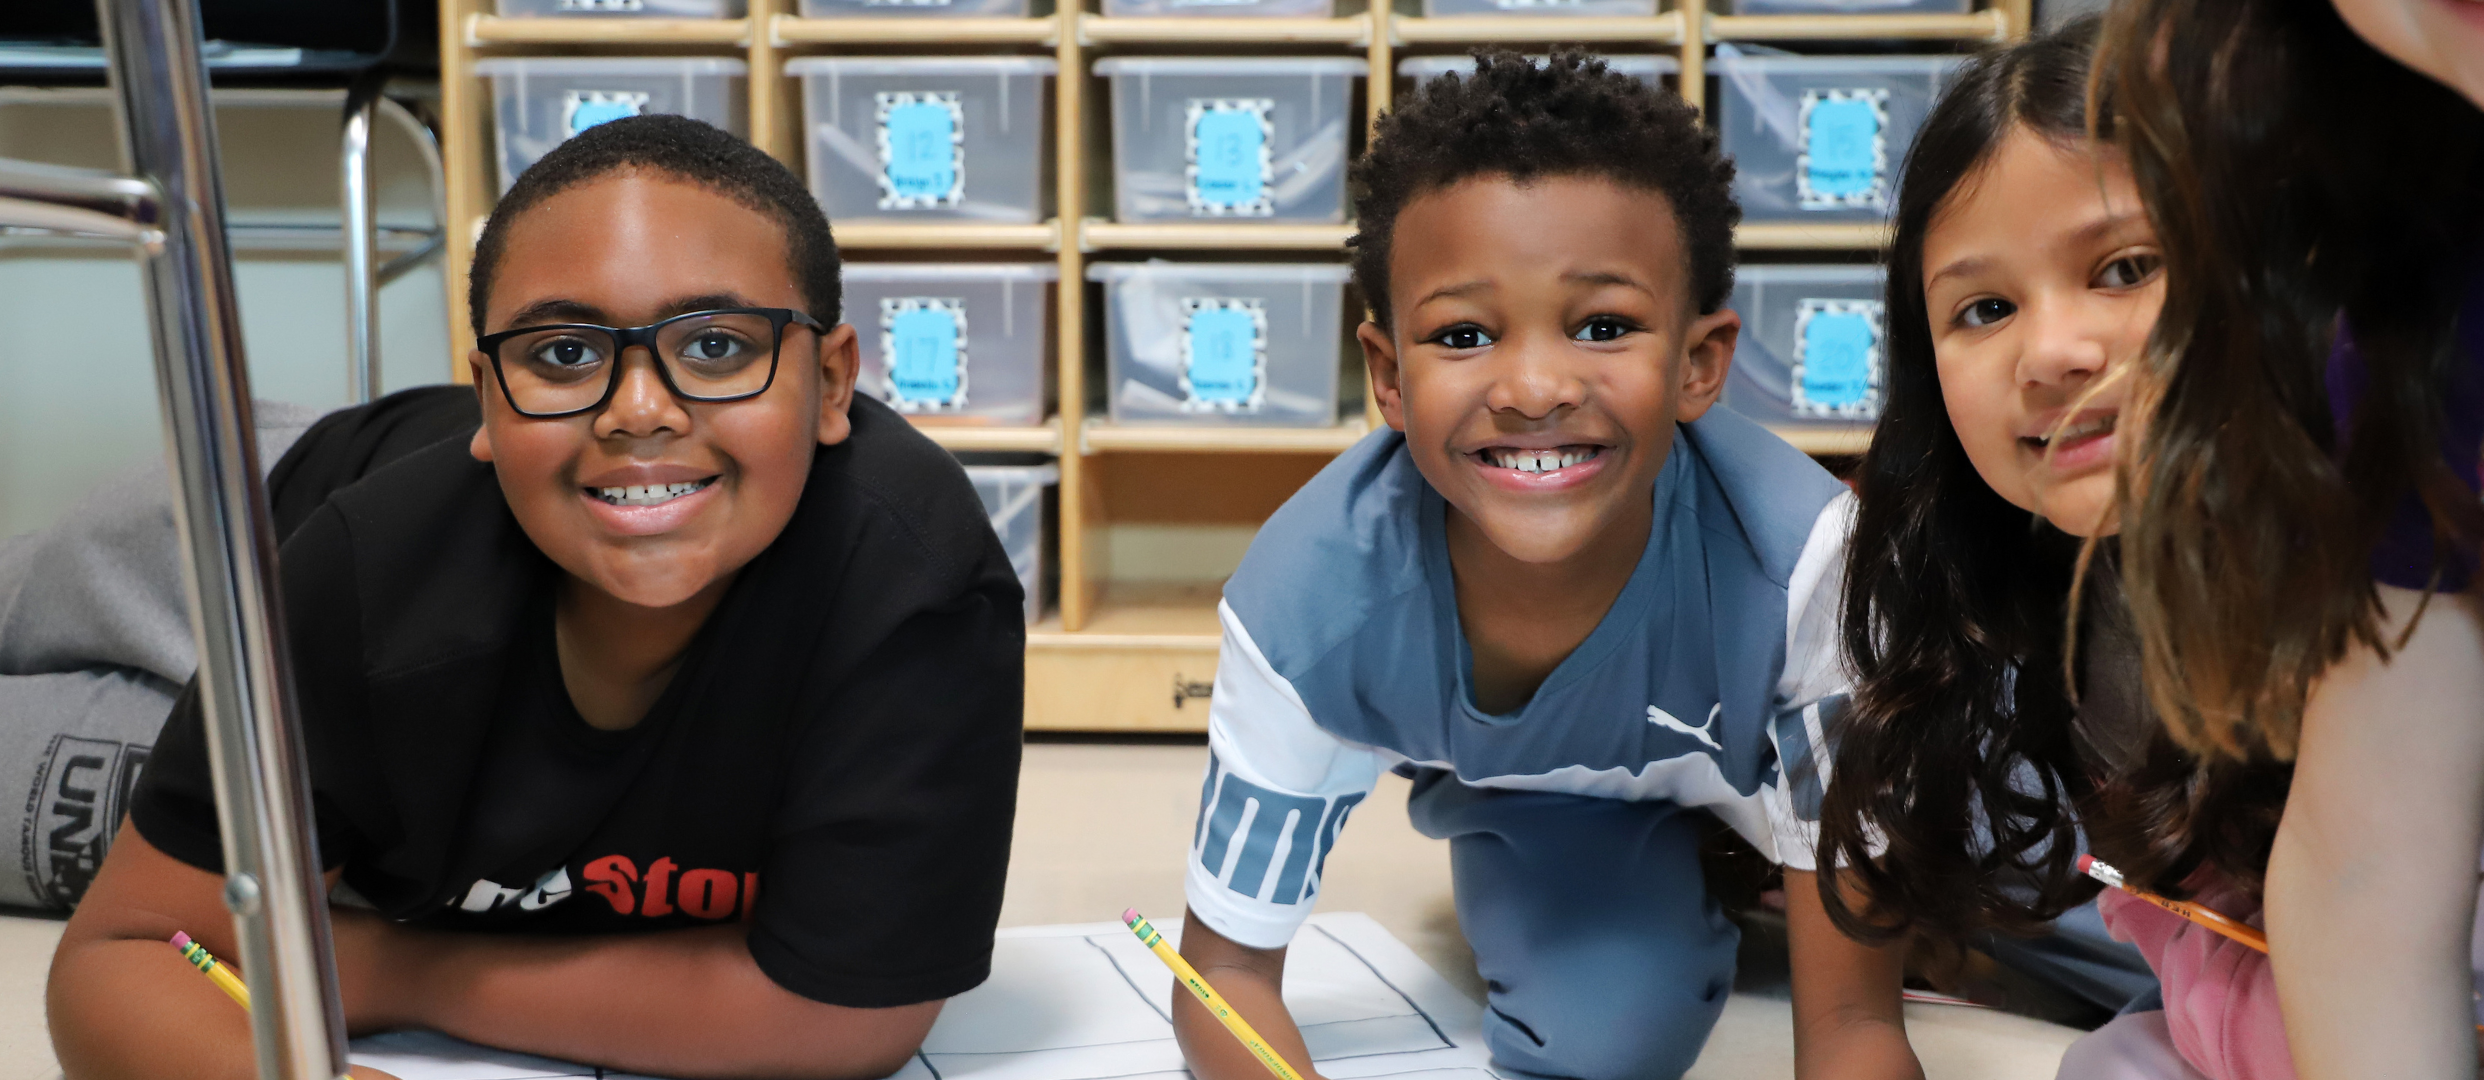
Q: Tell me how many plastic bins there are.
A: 14